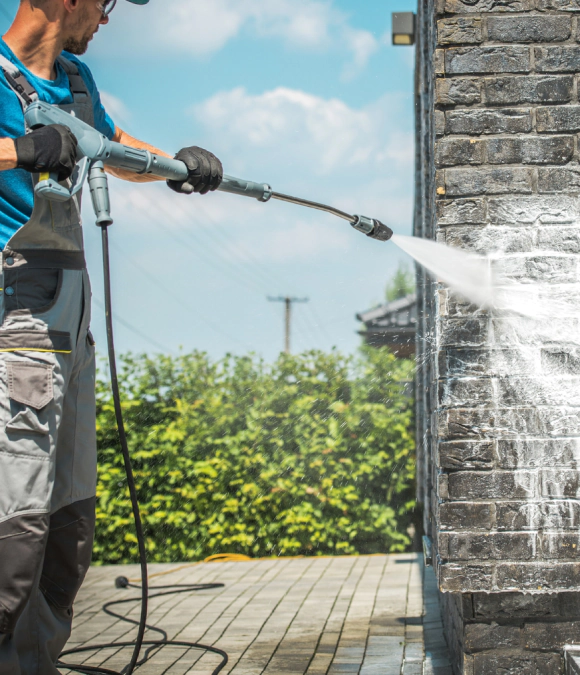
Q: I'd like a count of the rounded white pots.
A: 0